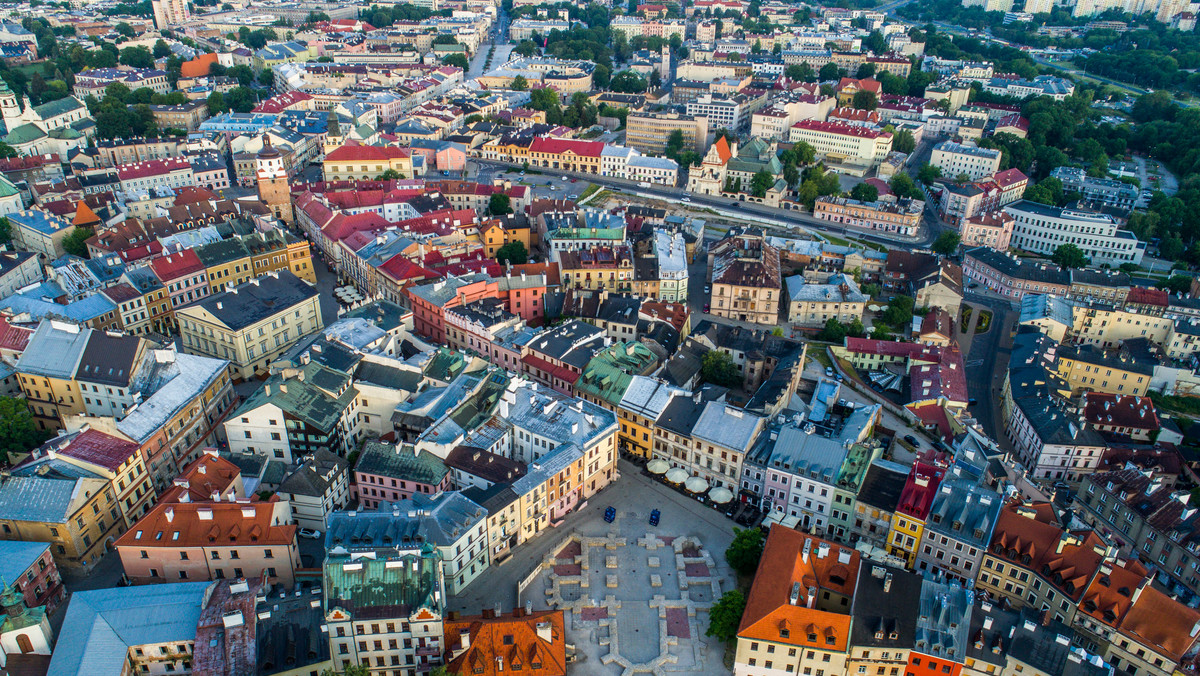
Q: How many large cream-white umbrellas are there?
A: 4